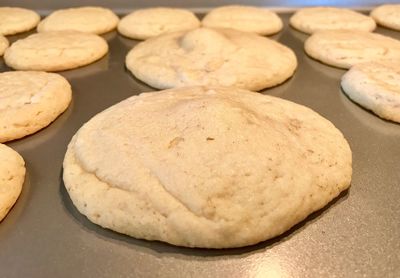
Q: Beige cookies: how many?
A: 14